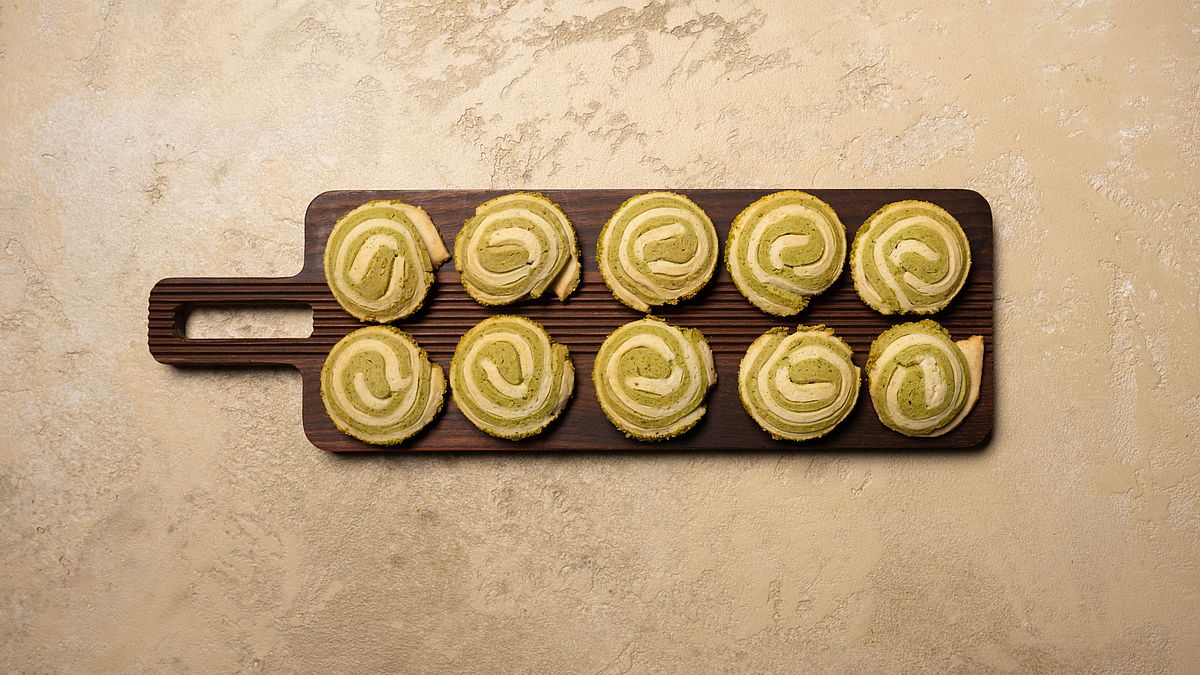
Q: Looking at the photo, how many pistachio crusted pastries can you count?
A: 10